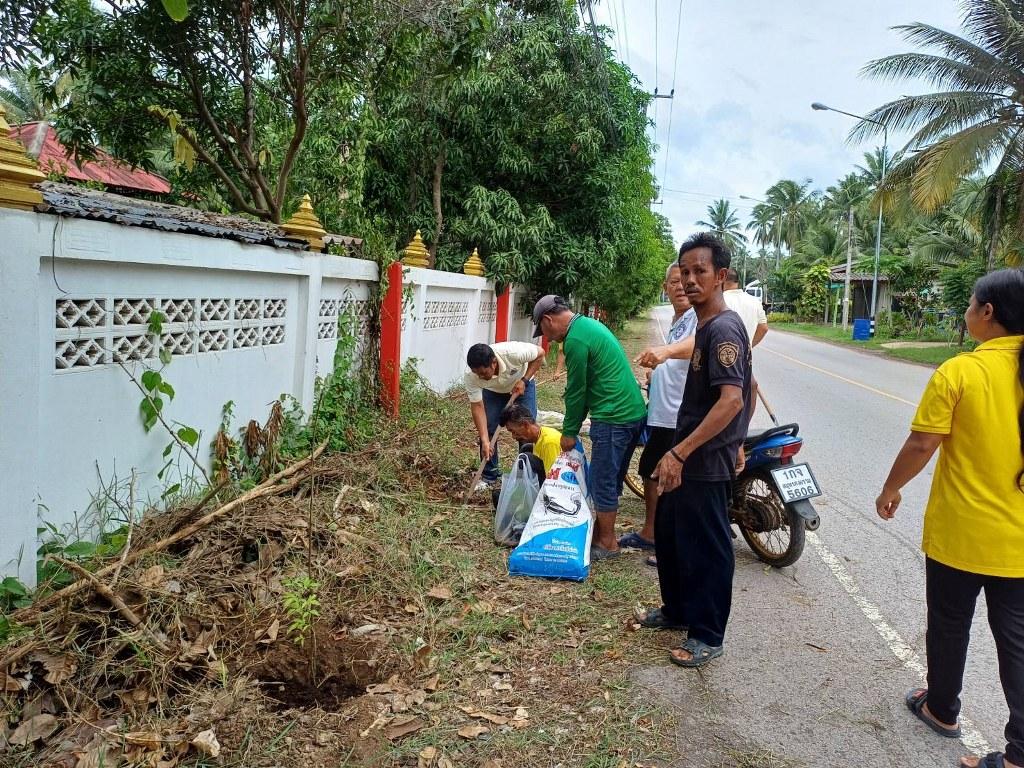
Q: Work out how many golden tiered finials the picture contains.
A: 4